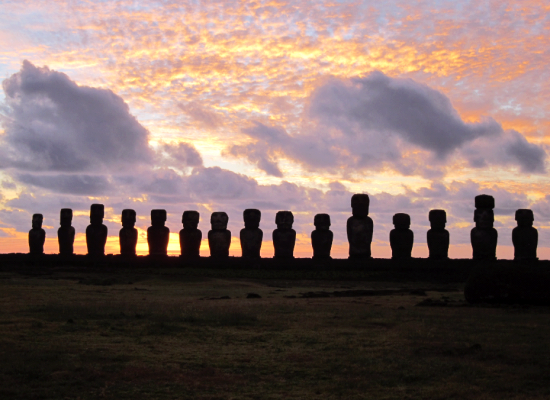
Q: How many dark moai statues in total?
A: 15